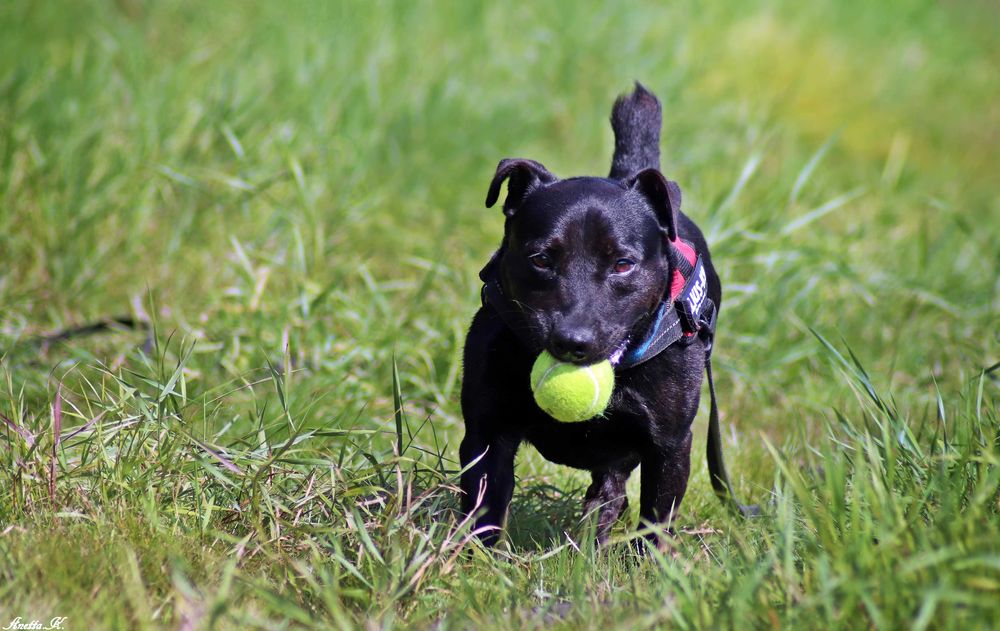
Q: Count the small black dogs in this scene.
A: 1